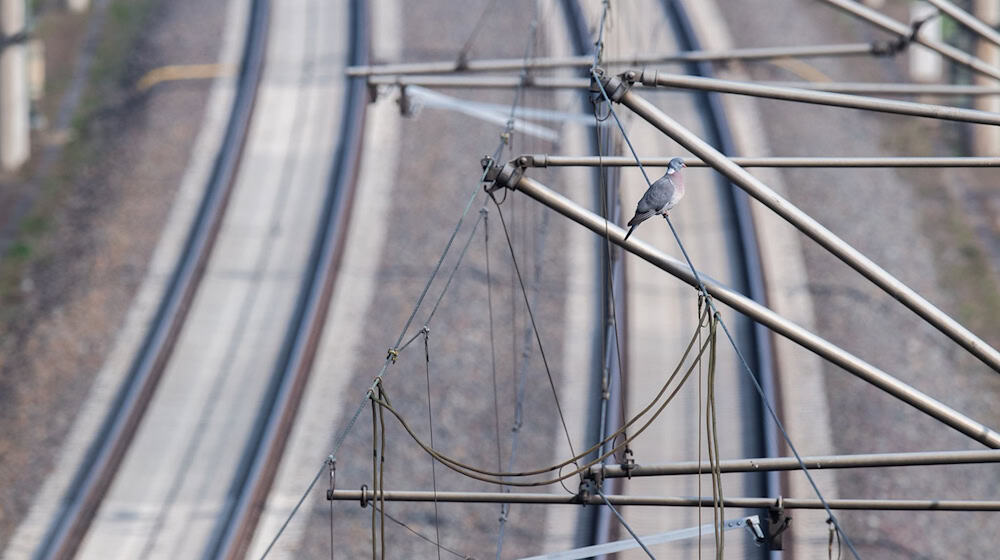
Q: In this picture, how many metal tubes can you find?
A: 10